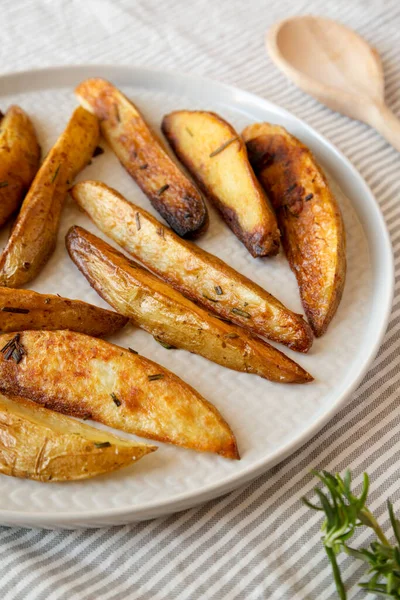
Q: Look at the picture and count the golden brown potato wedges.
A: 10